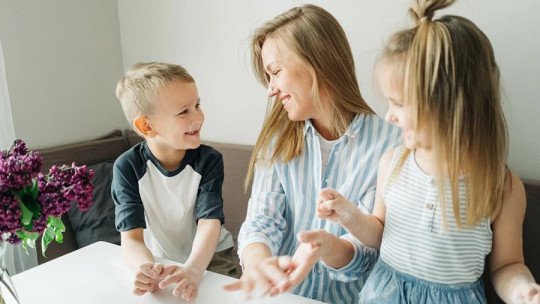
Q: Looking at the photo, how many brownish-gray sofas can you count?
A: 1